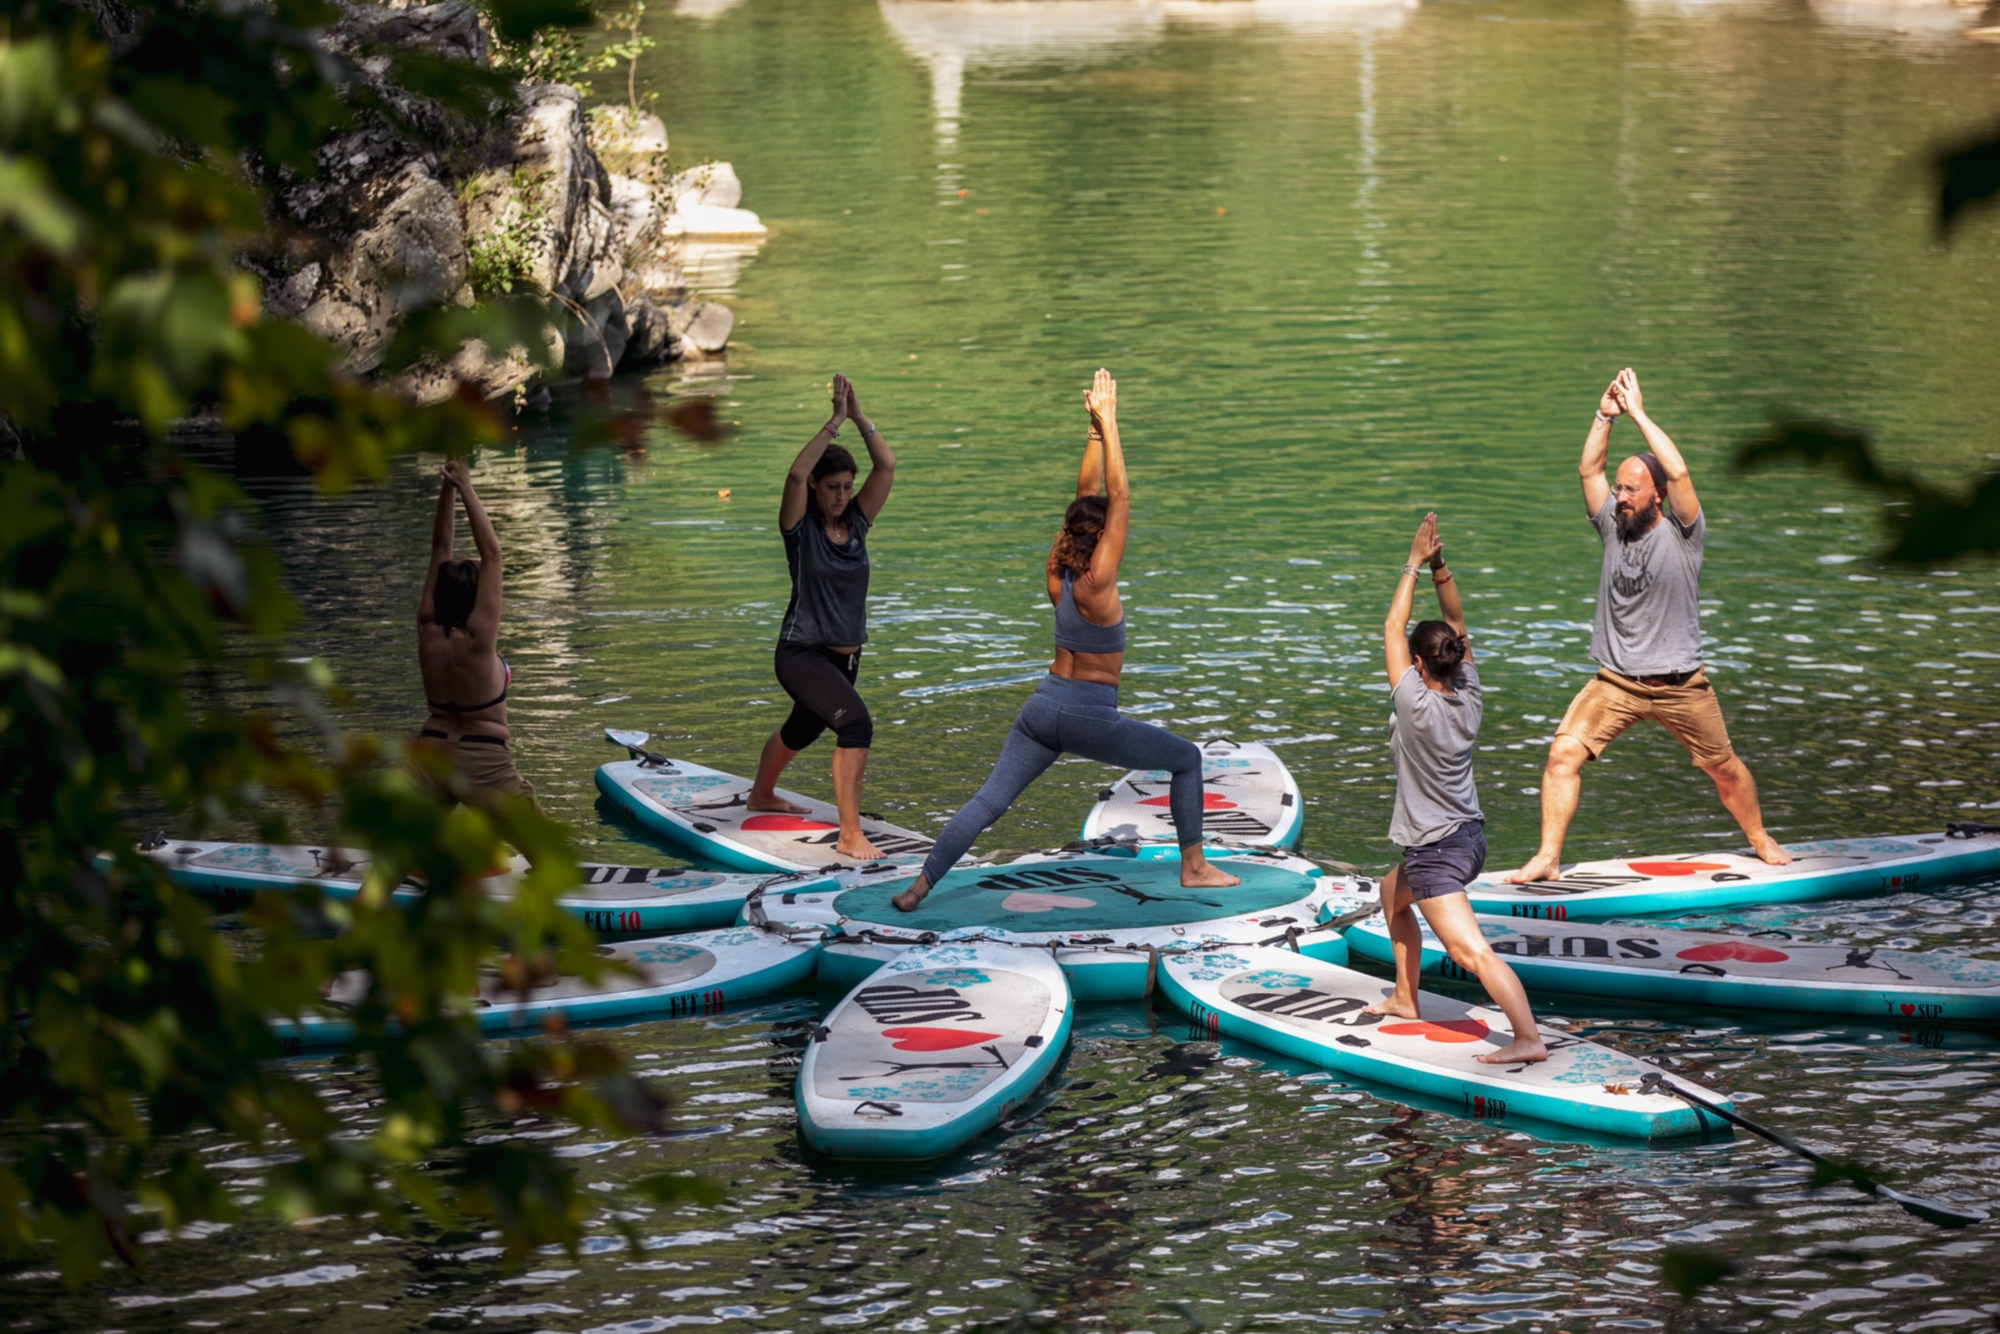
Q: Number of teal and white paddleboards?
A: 8